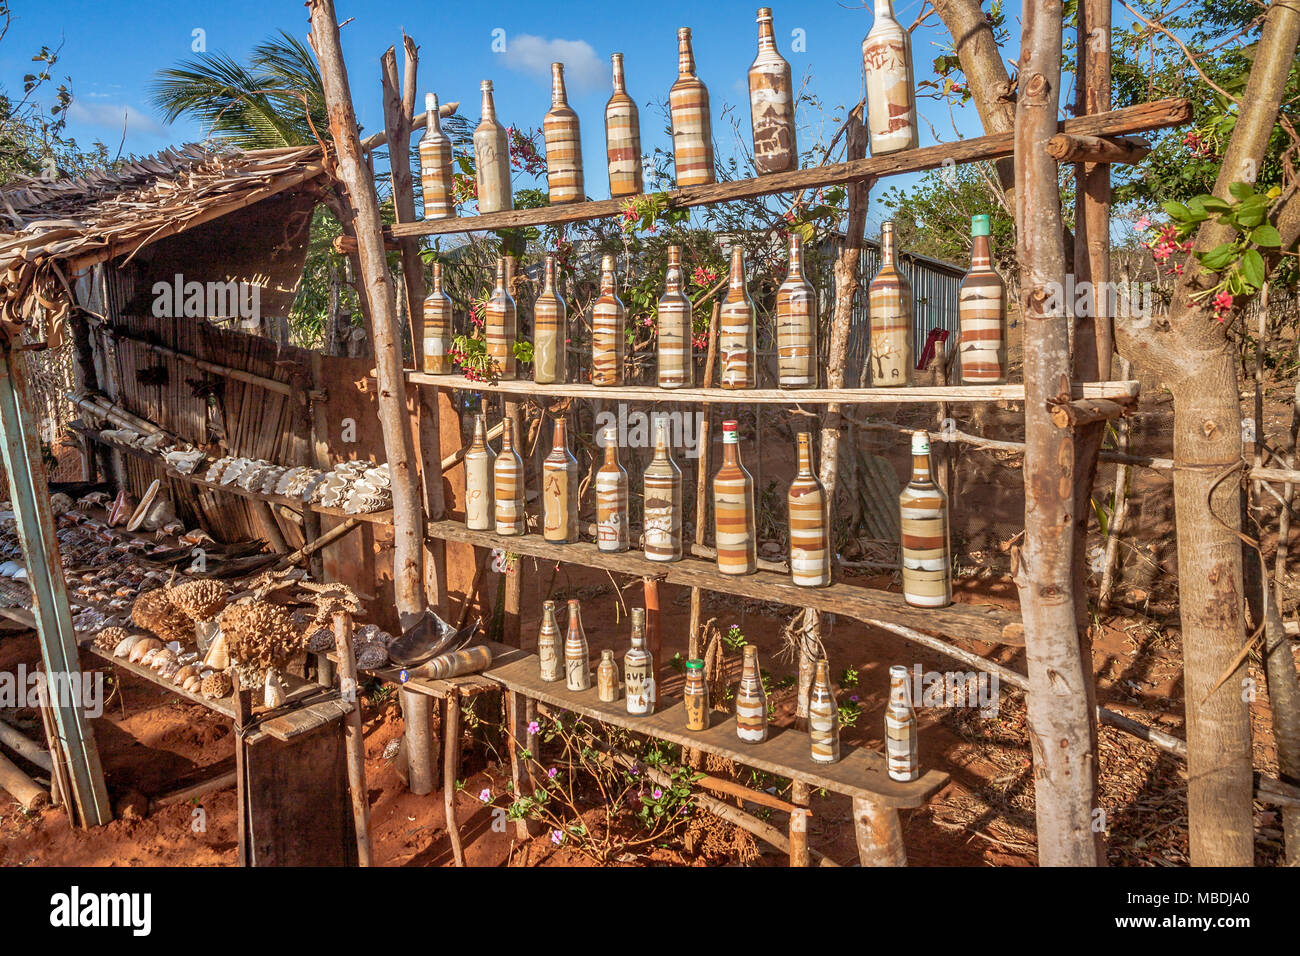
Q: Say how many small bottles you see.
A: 8